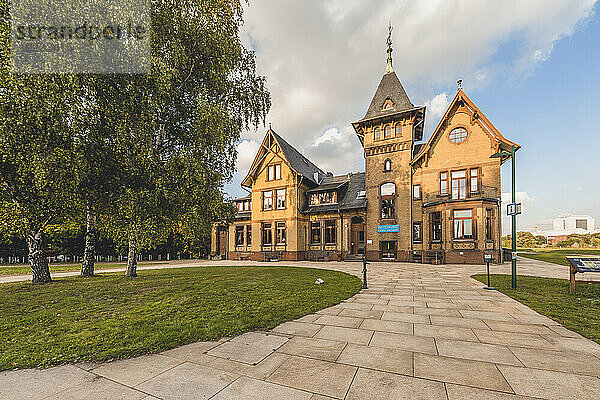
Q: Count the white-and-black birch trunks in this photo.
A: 3